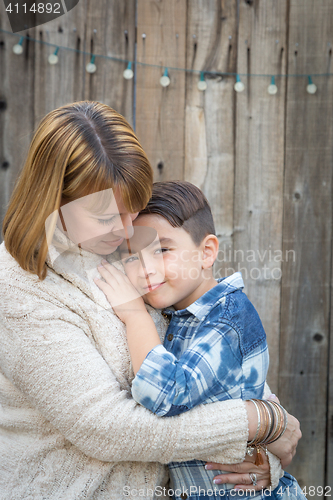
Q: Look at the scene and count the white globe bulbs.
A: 9